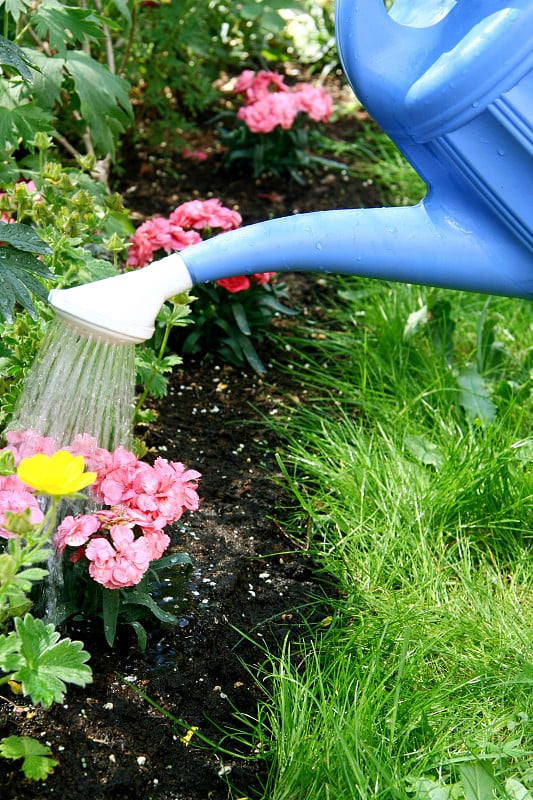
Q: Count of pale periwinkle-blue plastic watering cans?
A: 1